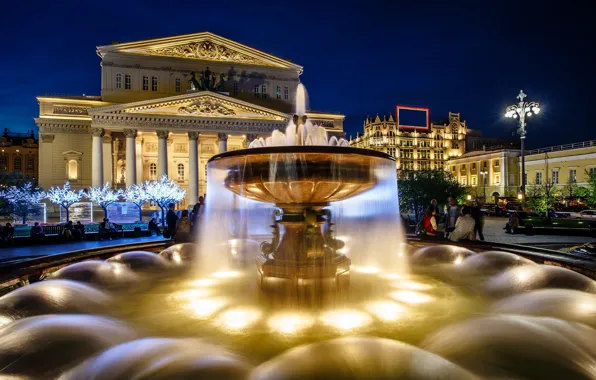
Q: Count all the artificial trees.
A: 5